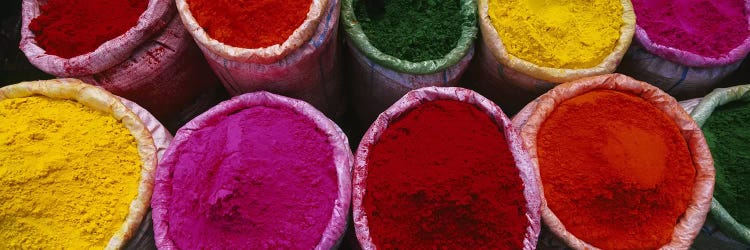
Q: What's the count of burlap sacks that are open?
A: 10